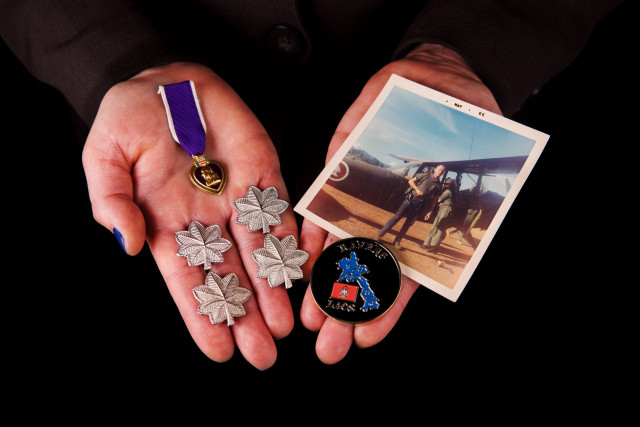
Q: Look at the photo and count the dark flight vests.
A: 1